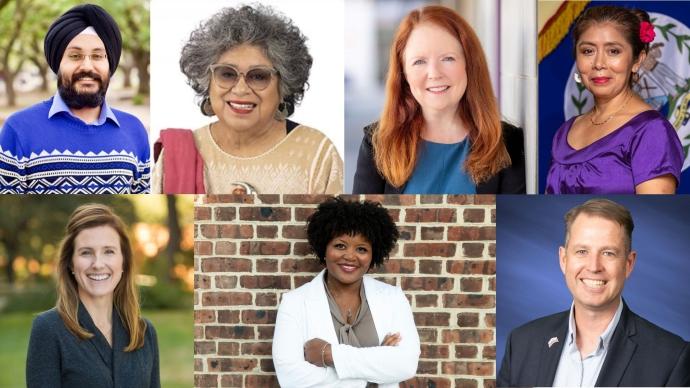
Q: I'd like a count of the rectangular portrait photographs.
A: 7